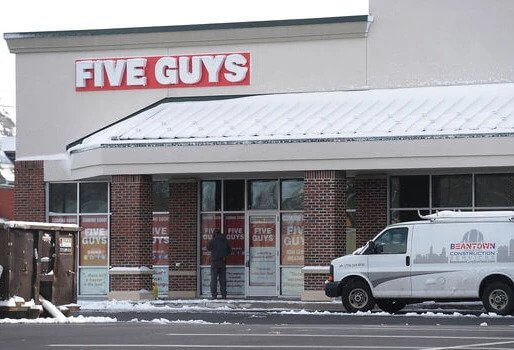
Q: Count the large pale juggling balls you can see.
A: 0